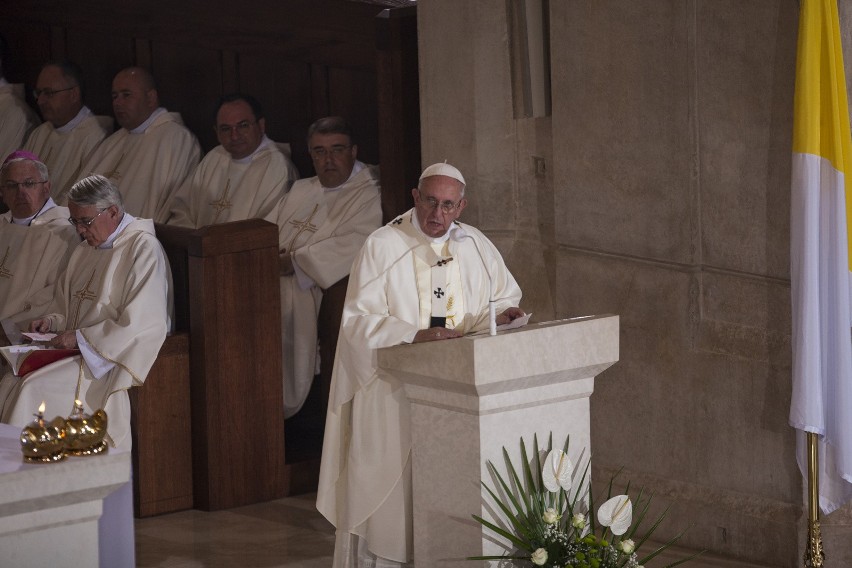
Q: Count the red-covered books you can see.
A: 1